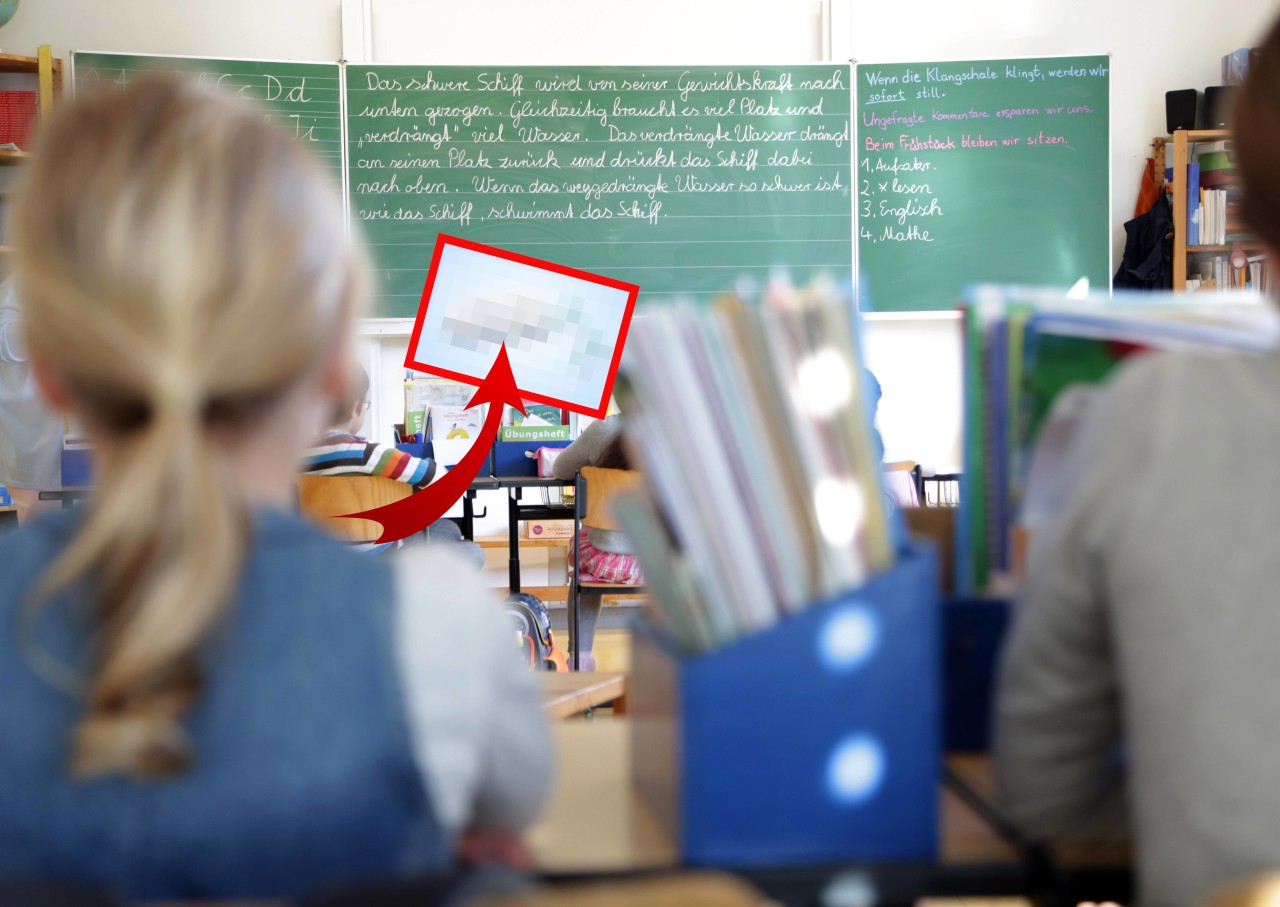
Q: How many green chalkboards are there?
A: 3